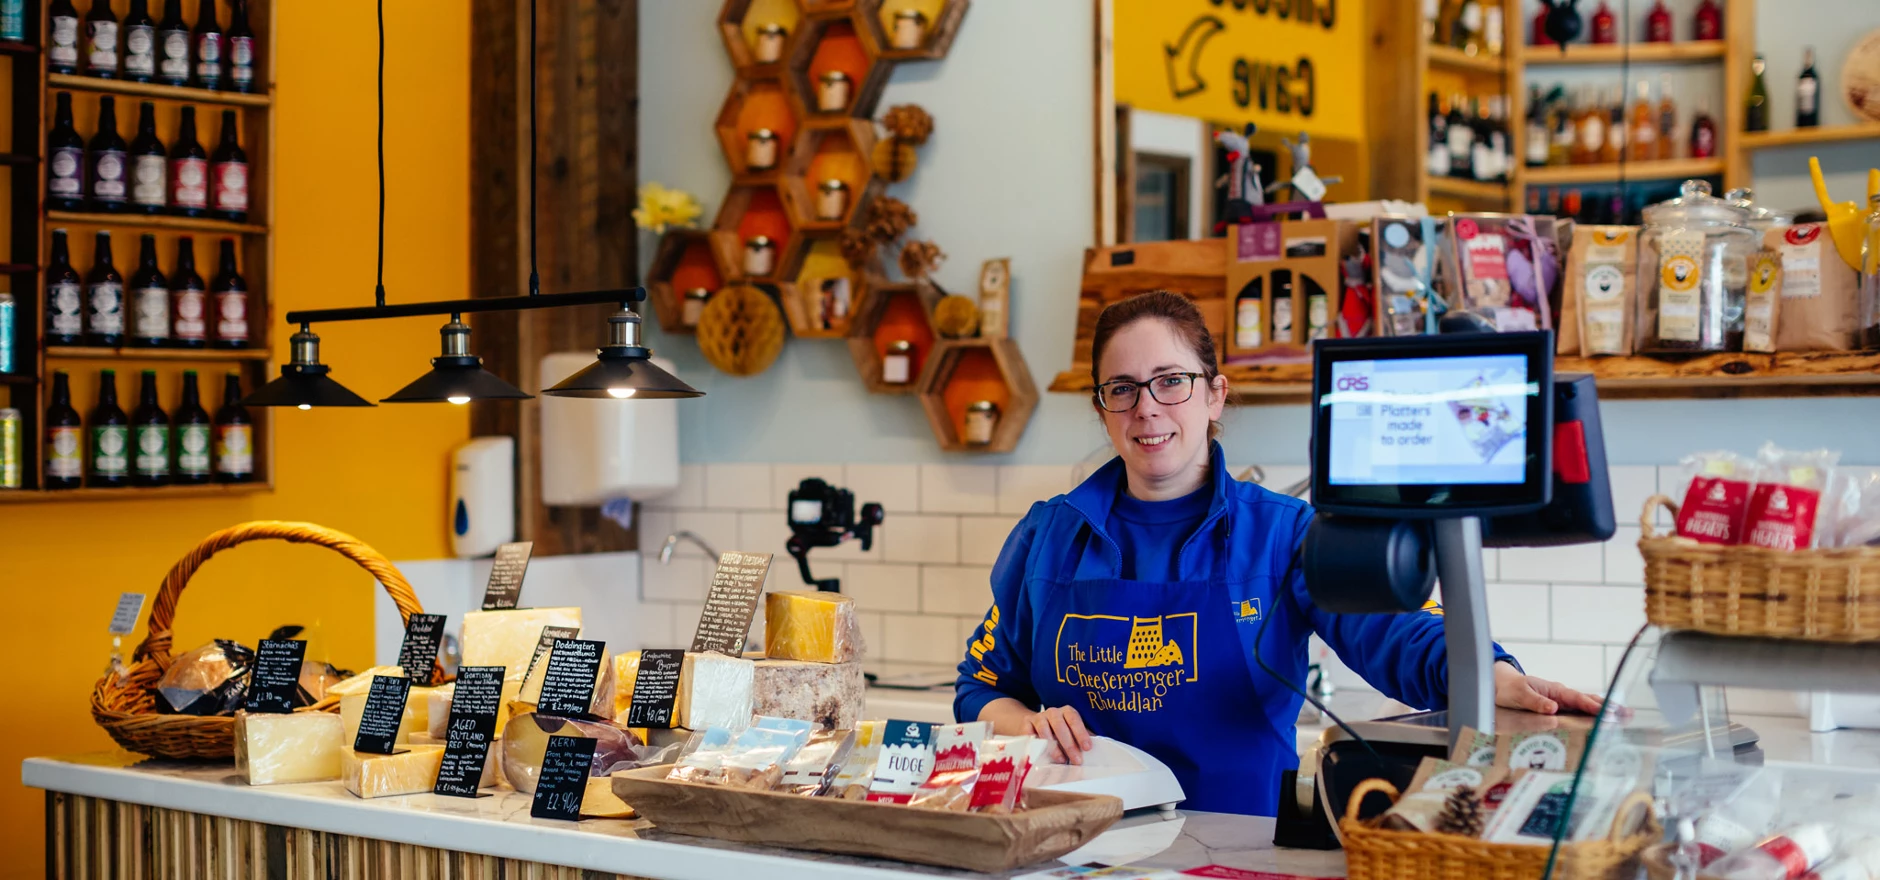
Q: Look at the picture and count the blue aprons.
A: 1